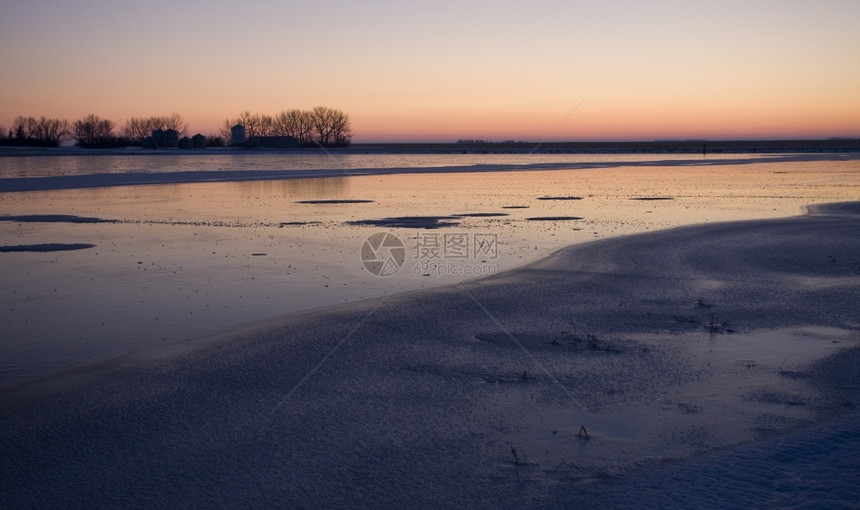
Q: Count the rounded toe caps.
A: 0